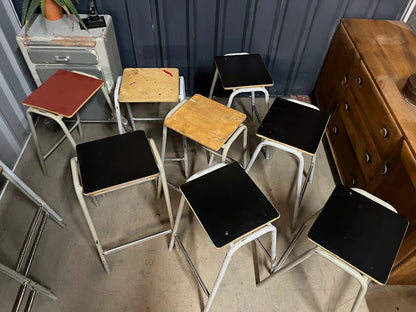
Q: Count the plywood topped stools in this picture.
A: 2